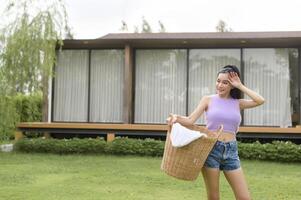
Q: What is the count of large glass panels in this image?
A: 5